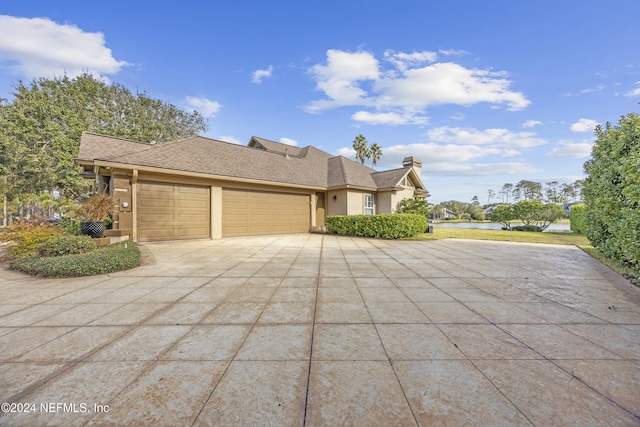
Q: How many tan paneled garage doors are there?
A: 2